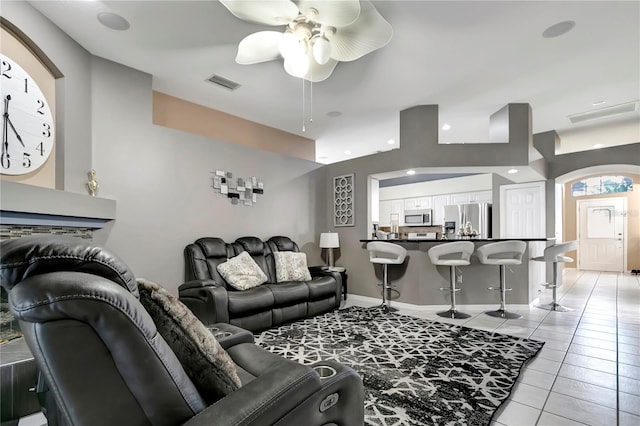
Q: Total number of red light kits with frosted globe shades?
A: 0